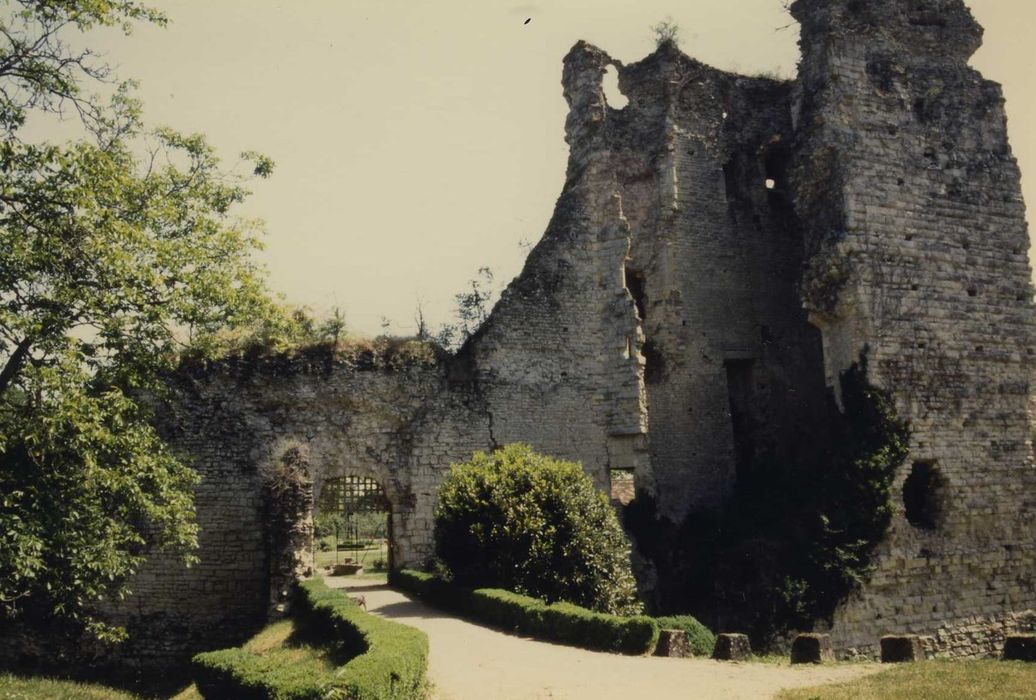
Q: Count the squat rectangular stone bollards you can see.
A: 5